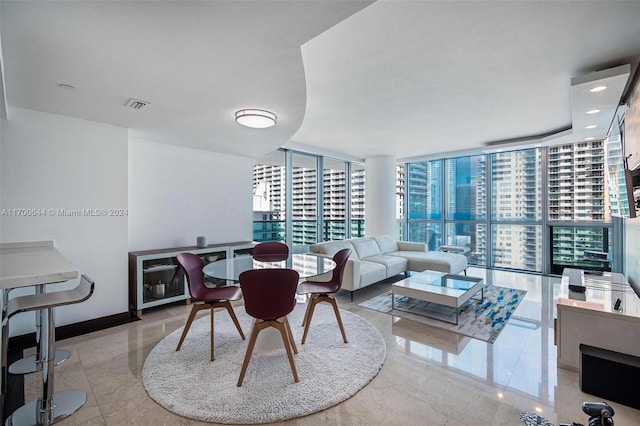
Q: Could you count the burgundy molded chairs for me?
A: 4